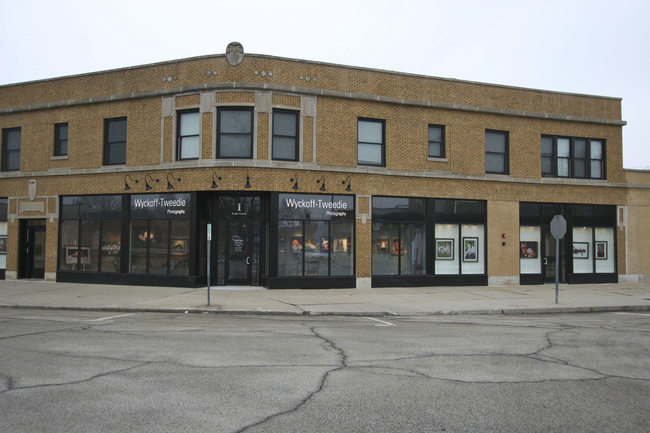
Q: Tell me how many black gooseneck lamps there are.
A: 8